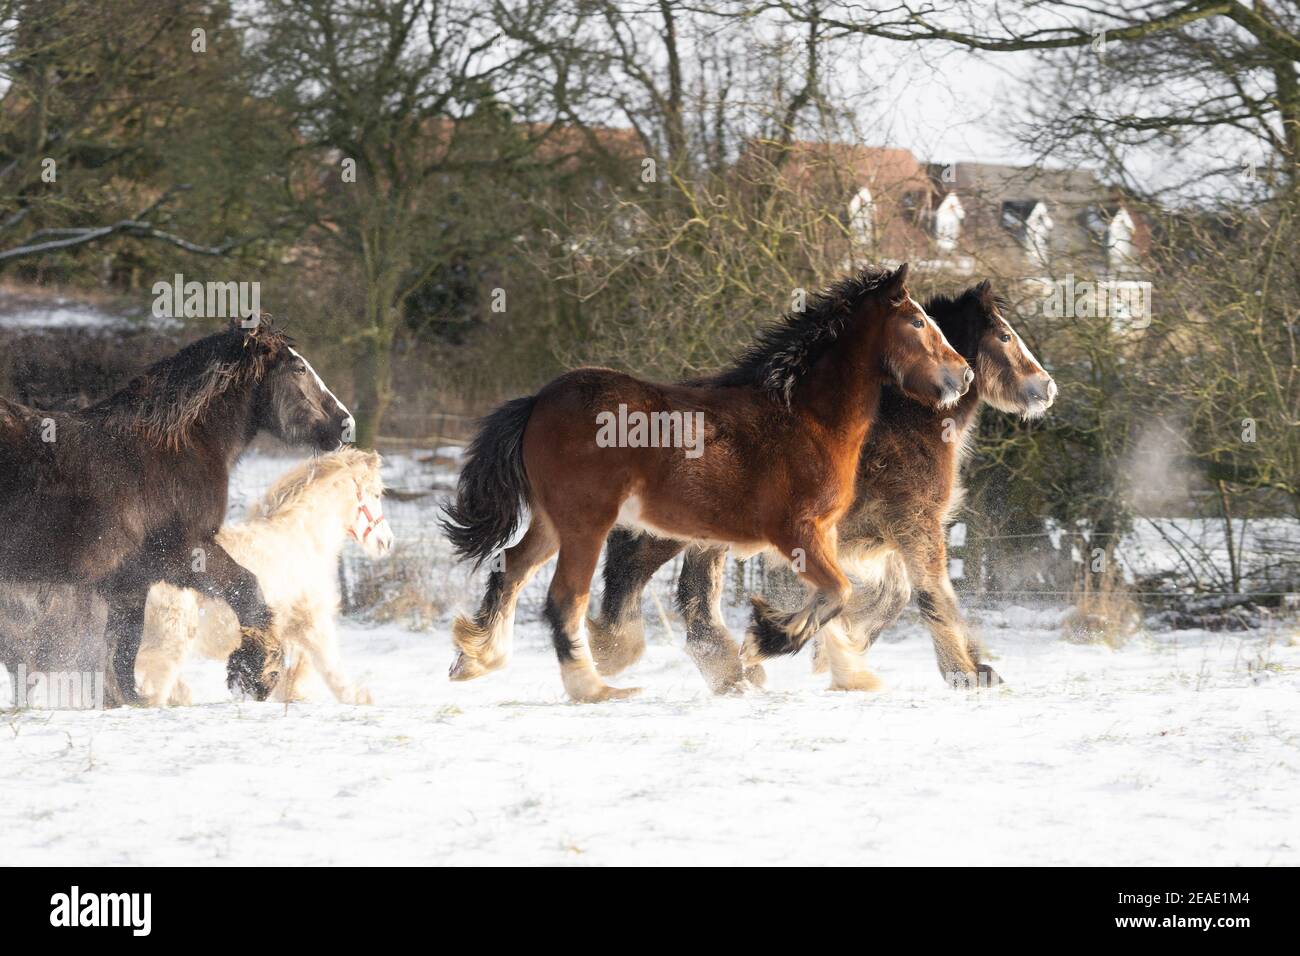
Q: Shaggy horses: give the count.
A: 4